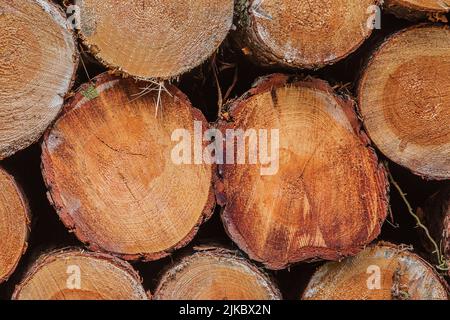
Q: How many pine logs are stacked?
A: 12